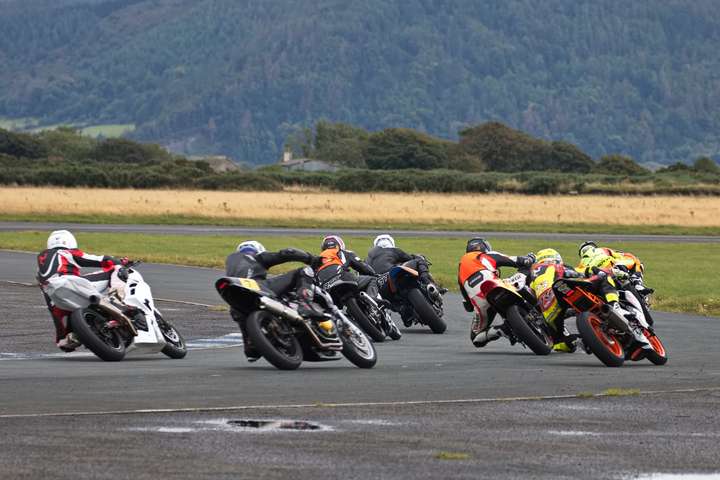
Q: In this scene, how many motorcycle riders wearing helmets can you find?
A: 7